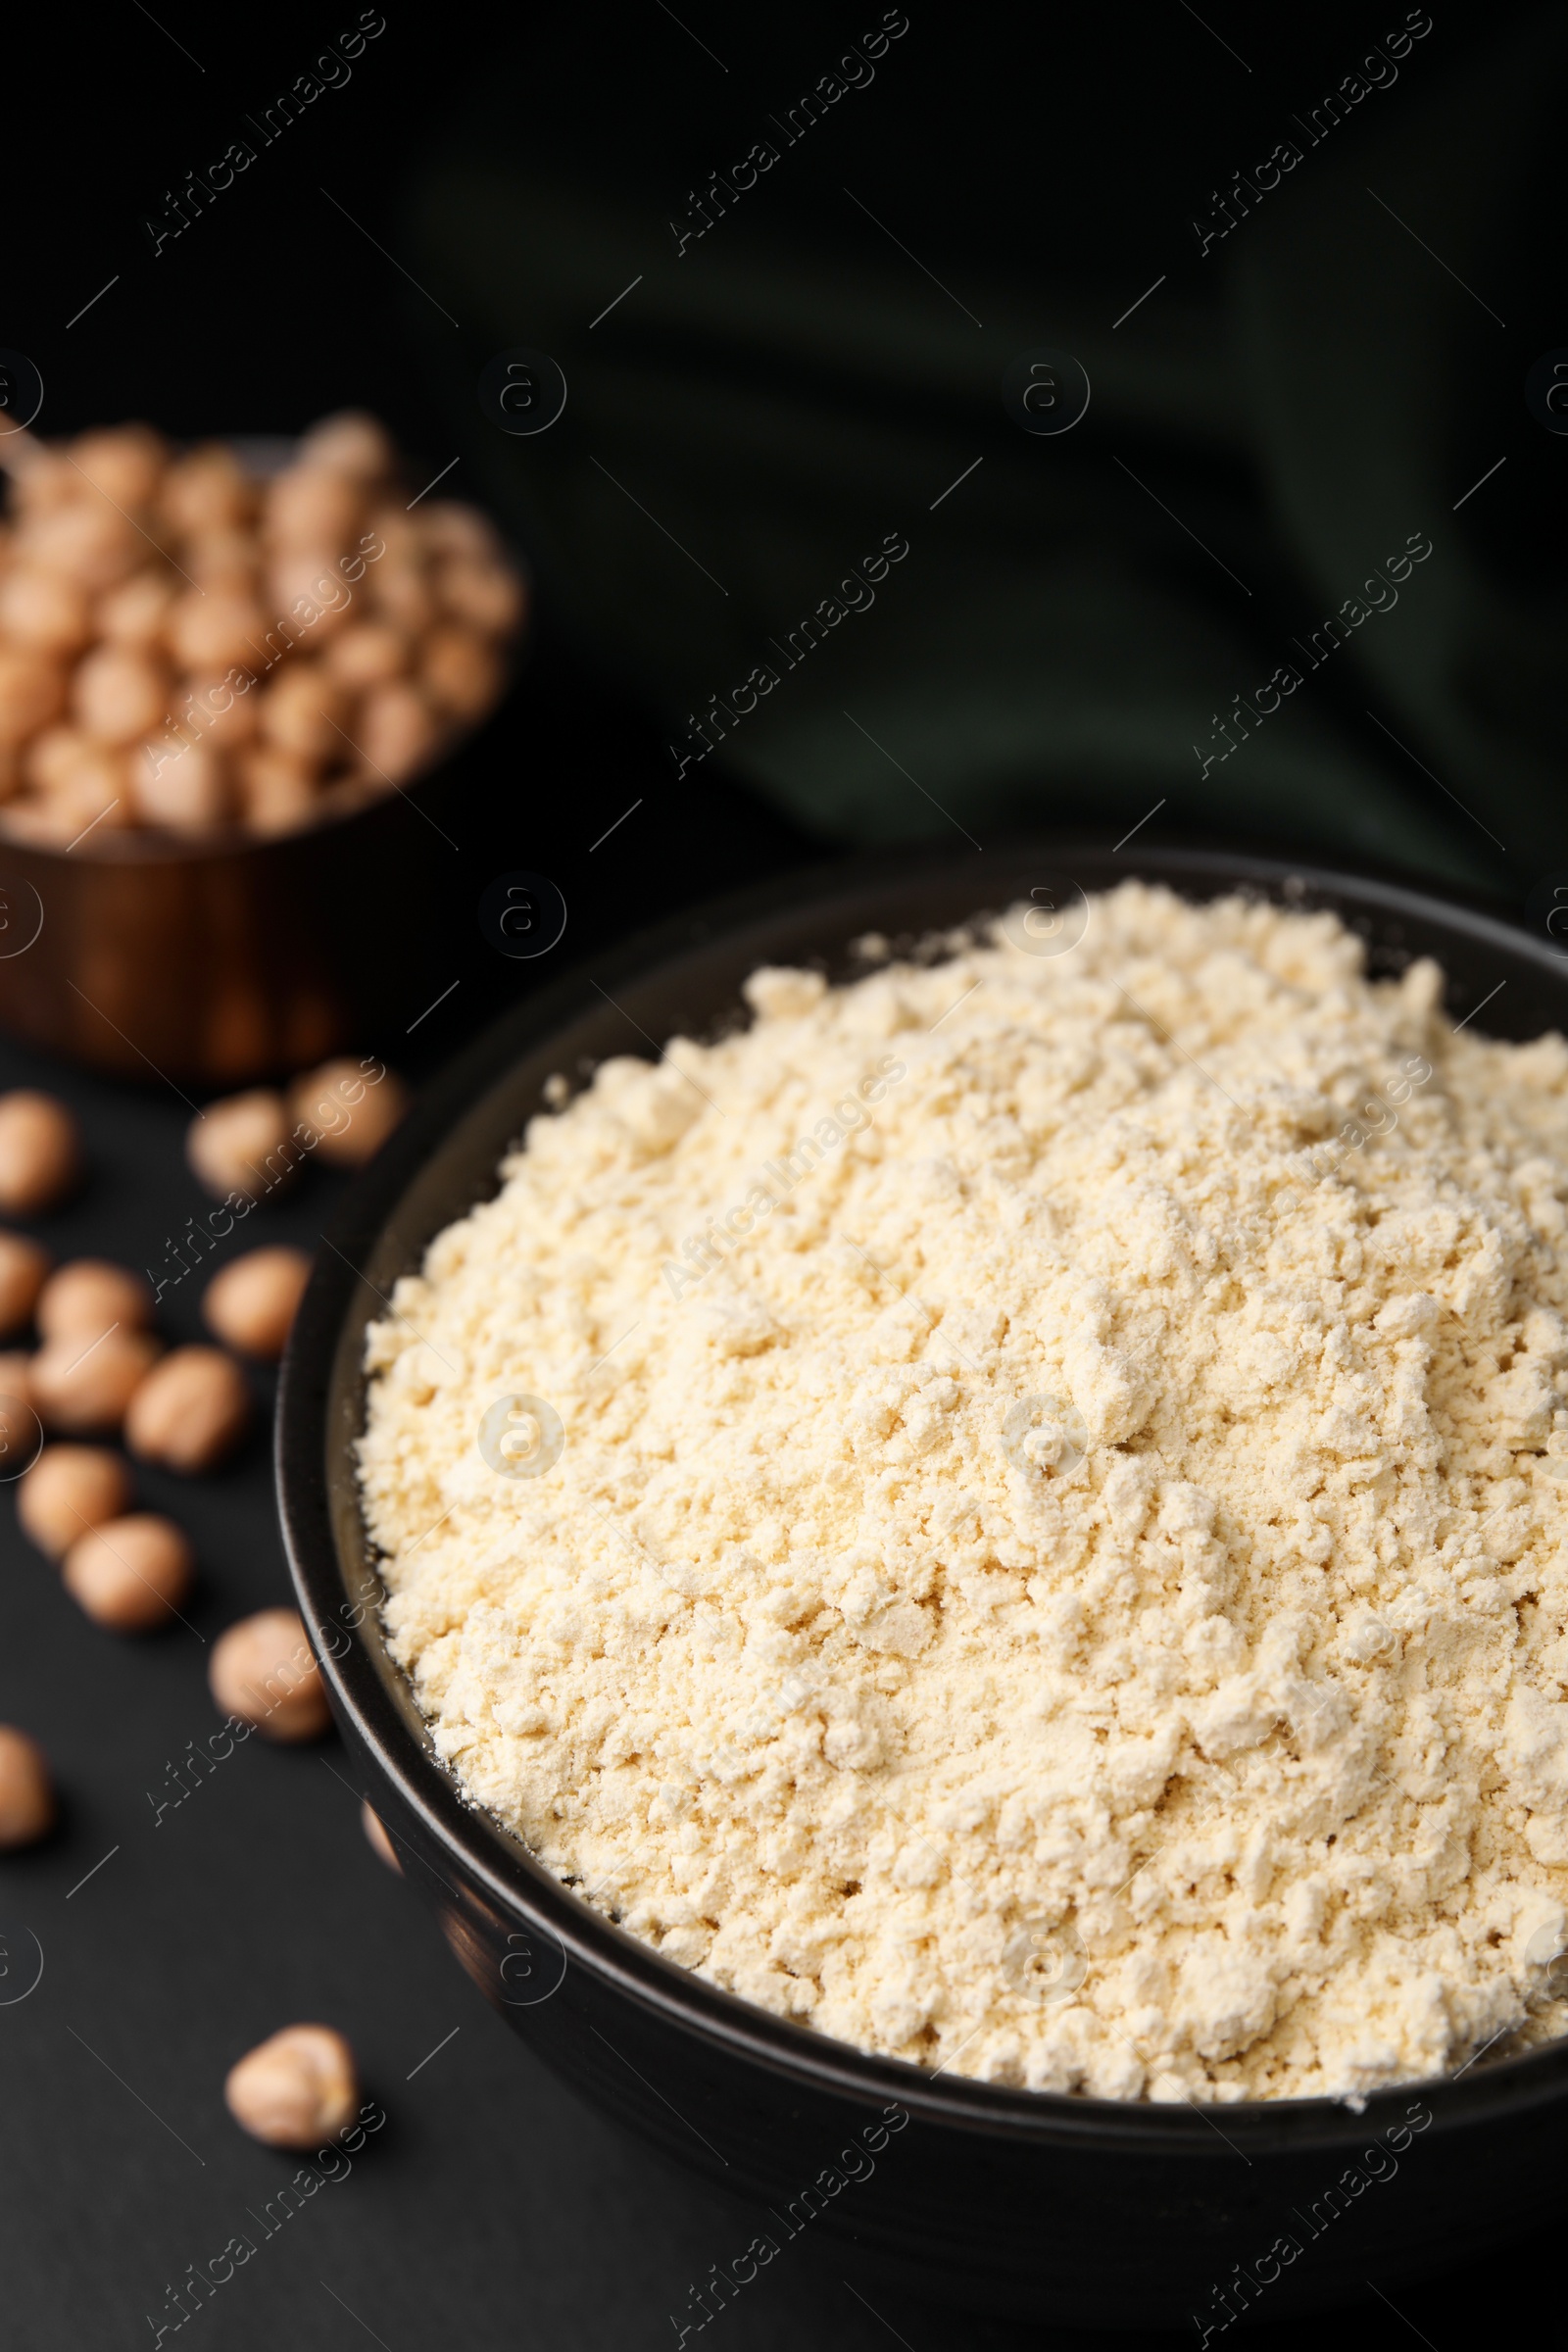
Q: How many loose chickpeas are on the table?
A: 15